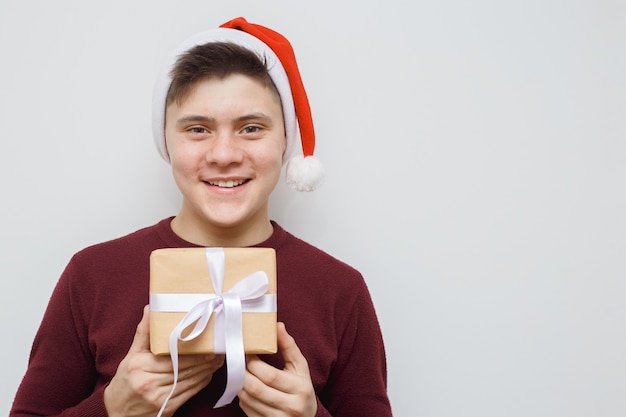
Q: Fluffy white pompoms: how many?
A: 1